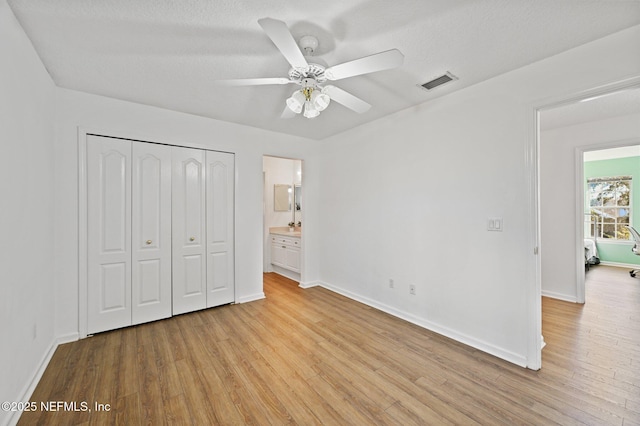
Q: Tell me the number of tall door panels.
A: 4